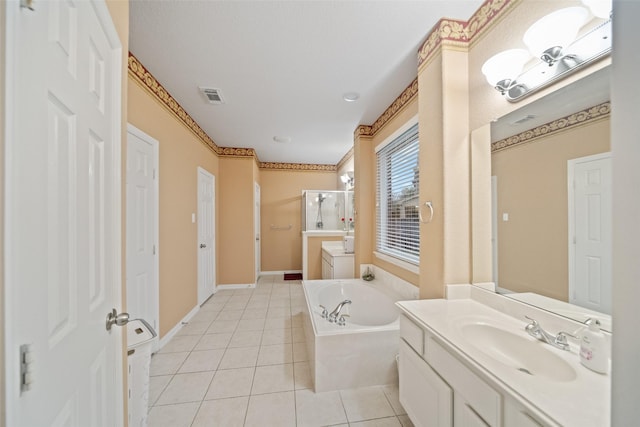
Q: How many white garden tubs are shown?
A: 1